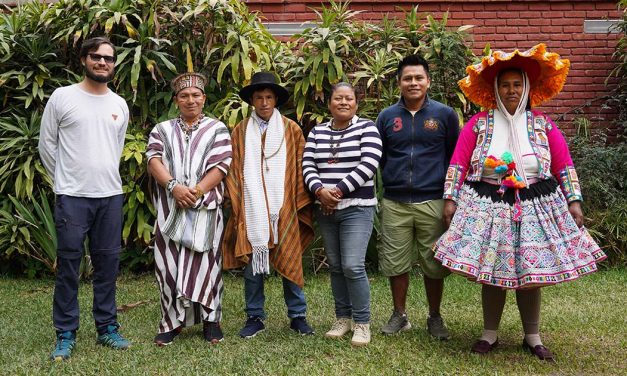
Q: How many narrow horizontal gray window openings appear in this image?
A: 2